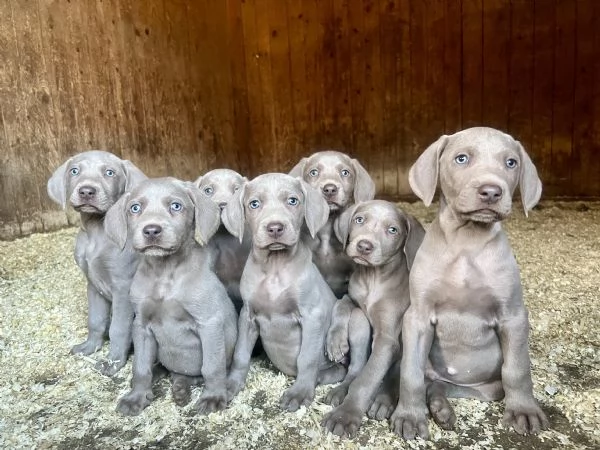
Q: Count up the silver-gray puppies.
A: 7